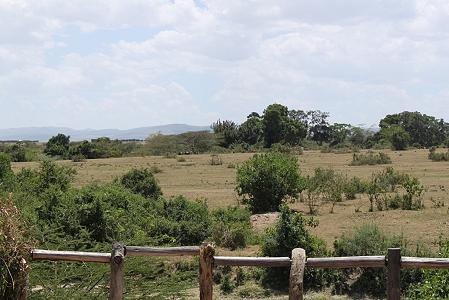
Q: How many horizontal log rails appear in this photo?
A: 5